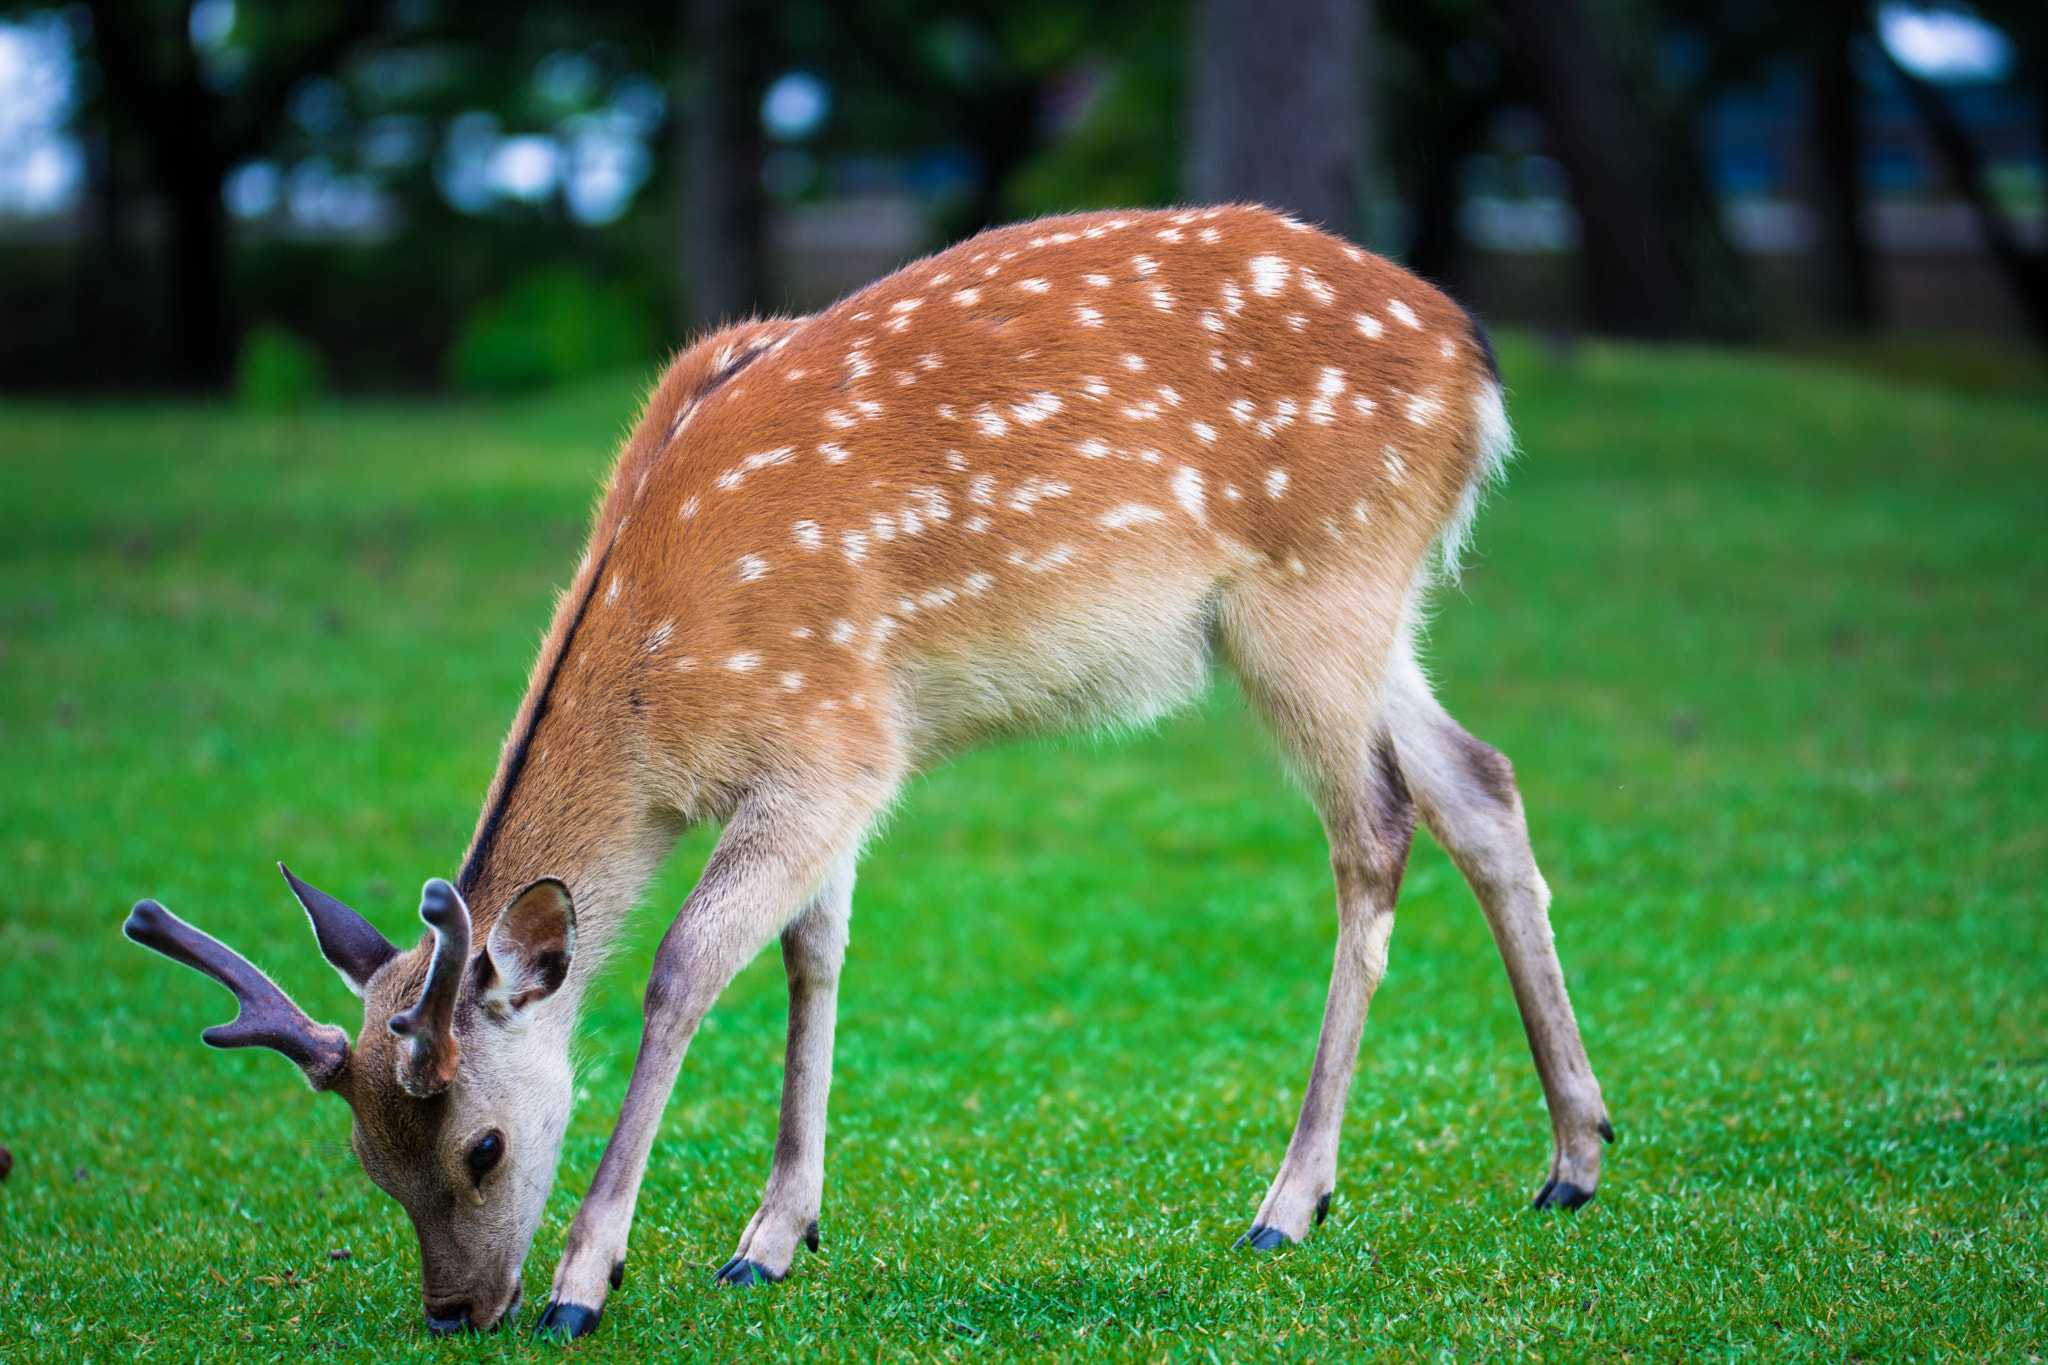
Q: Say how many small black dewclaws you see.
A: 4